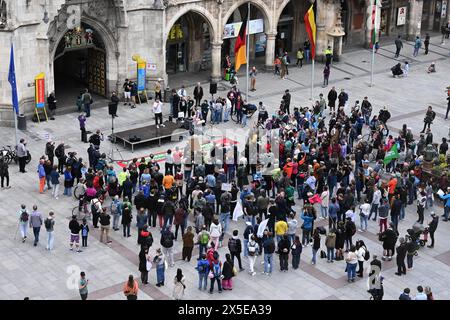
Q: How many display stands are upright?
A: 2